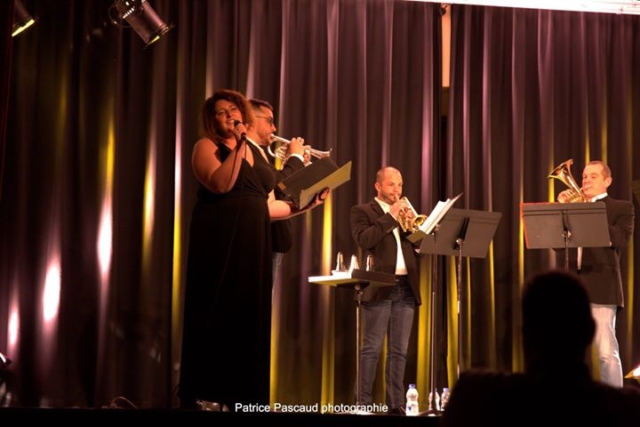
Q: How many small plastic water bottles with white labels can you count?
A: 3